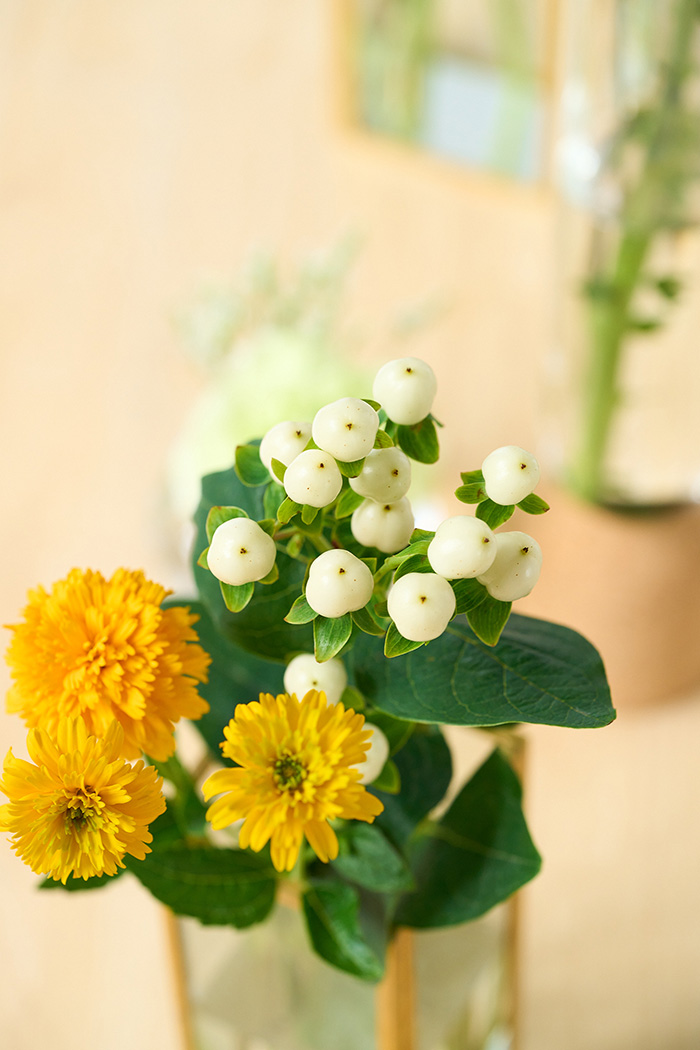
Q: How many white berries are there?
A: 14